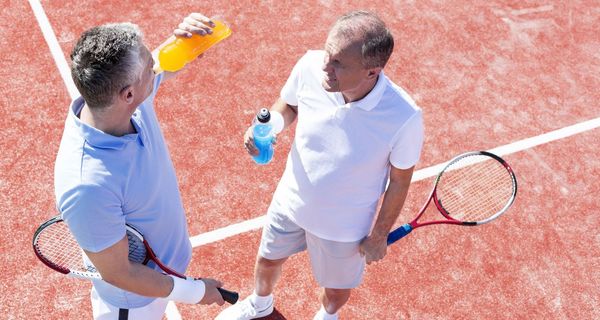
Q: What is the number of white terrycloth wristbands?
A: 2